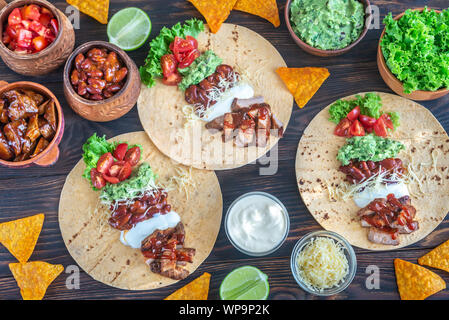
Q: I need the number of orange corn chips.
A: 9